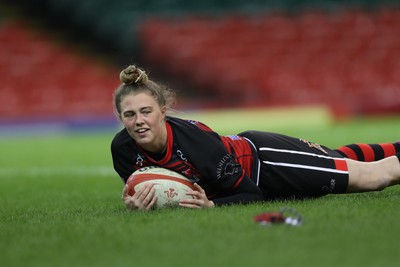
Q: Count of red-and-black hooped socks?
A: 1